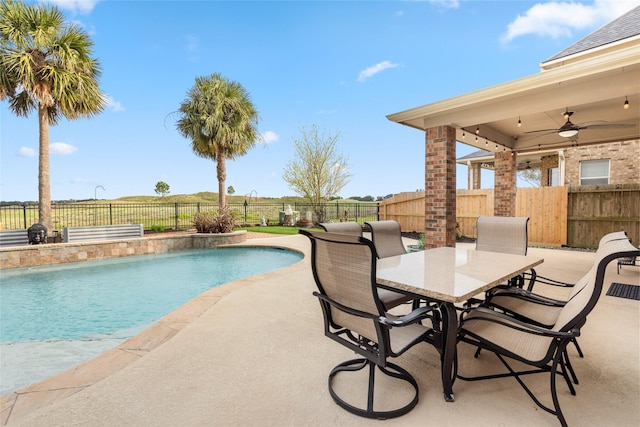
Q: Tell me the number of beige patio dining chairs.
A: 6